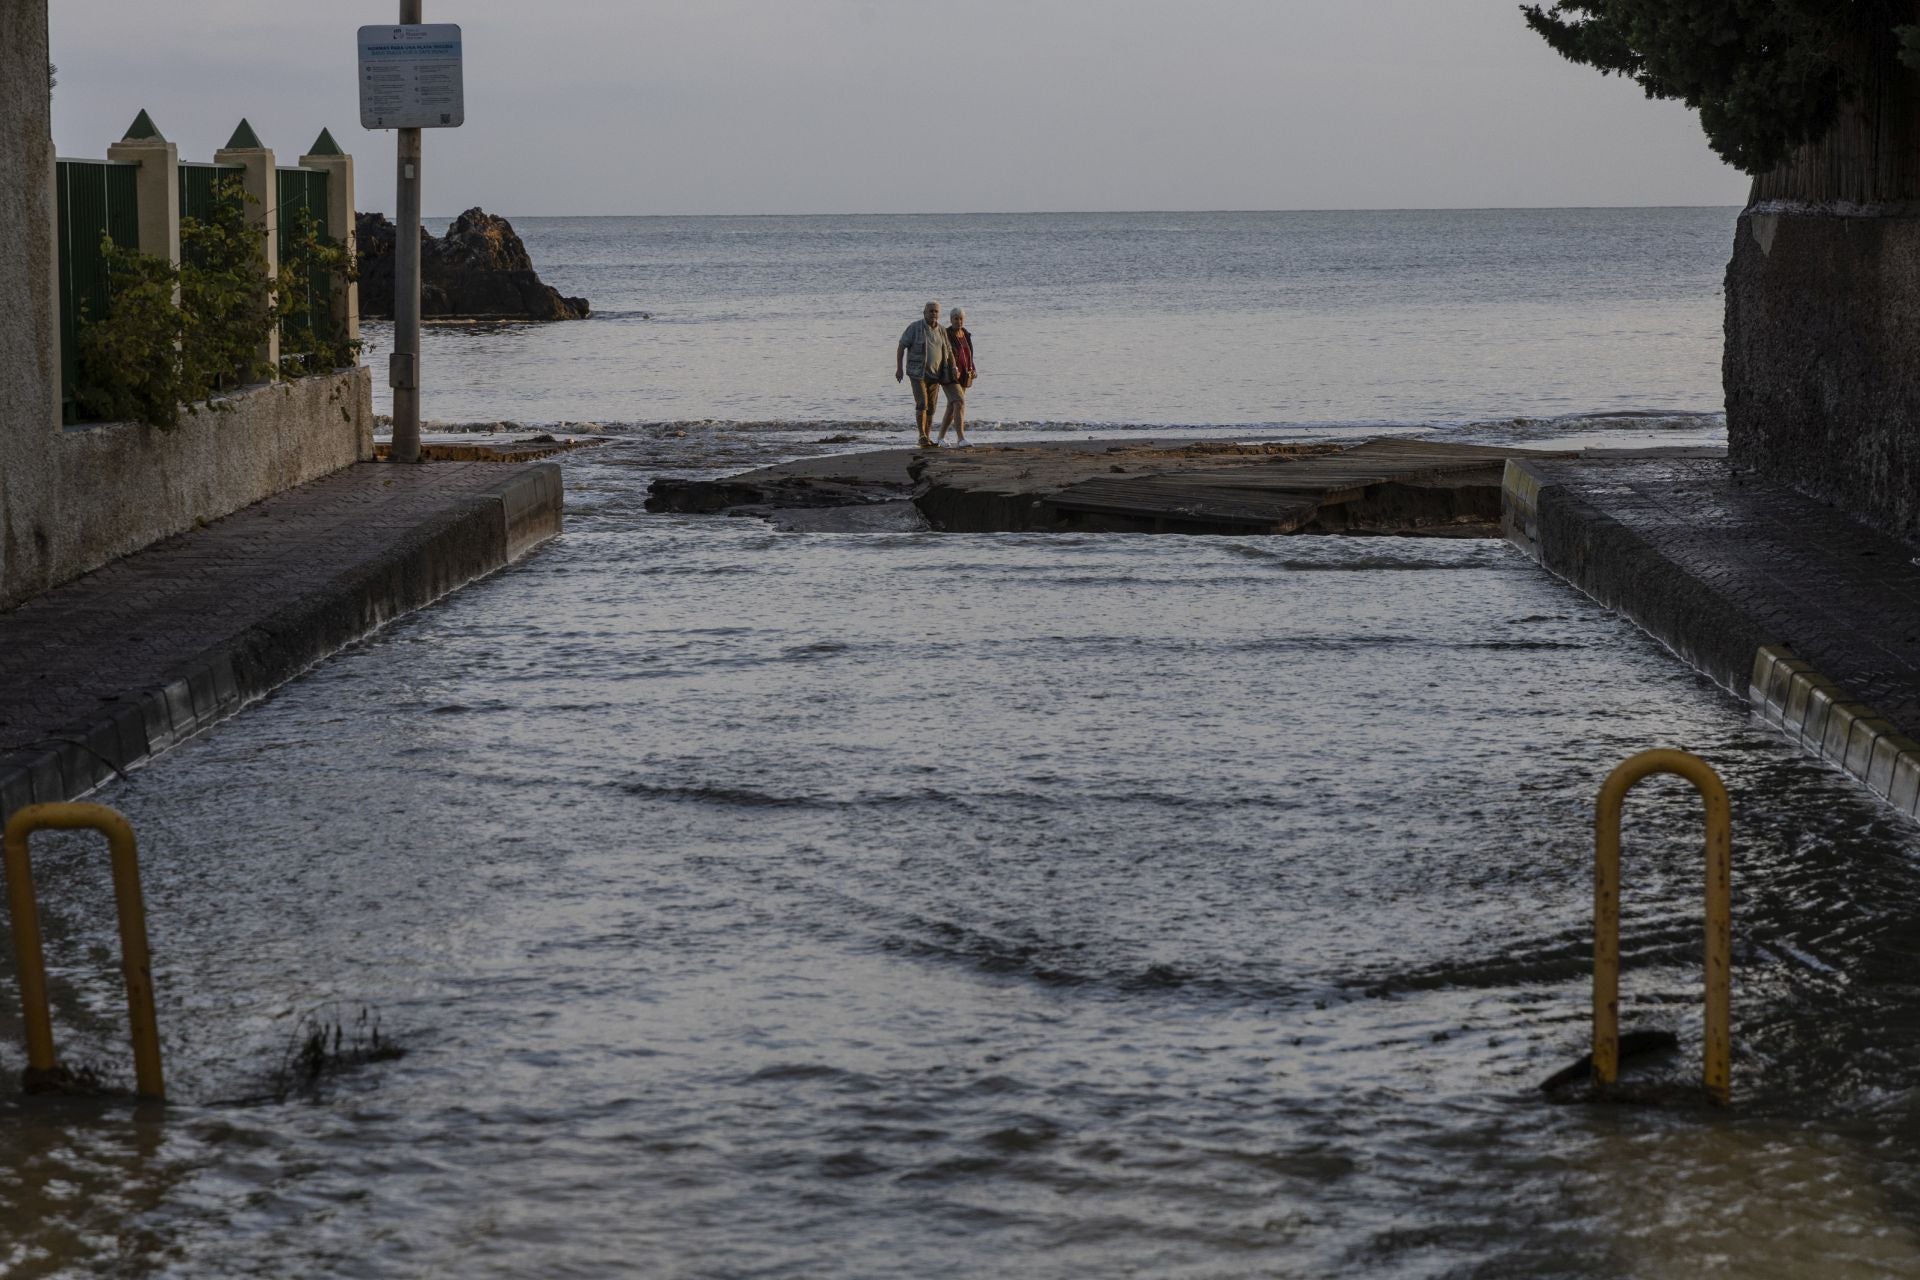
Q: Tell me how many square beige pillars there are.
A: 3